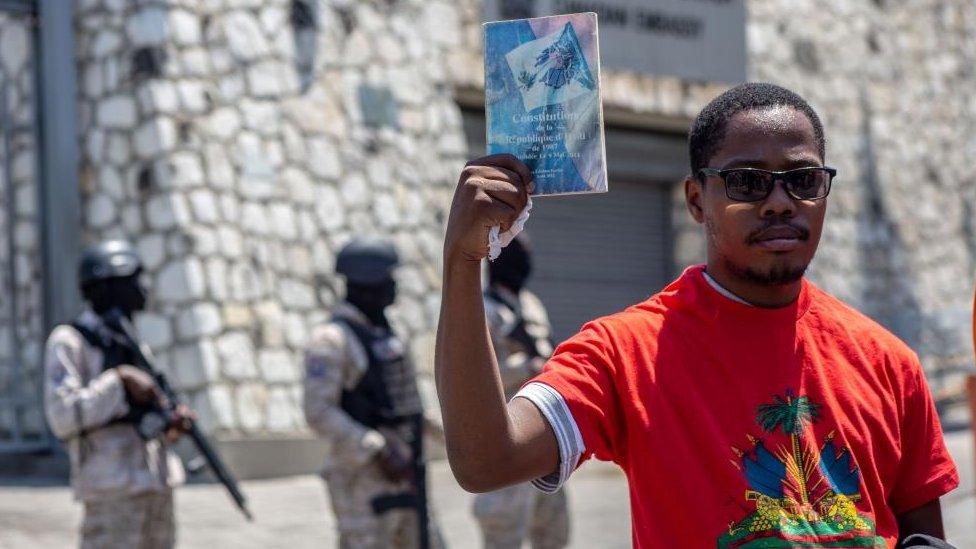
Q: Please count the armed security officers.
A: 3